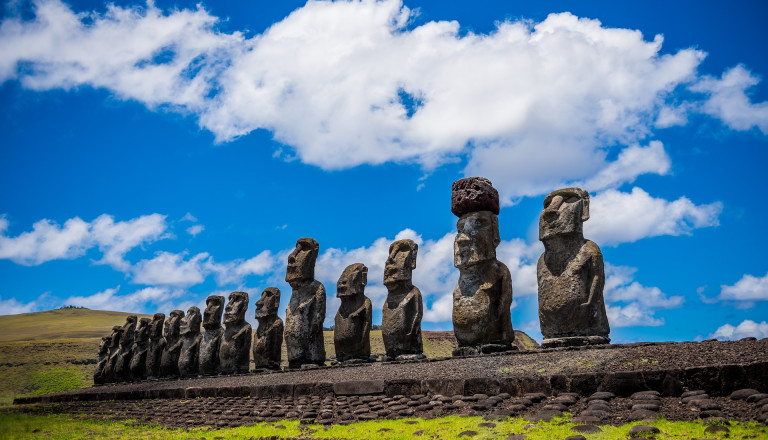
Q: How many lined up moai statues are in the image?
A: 15